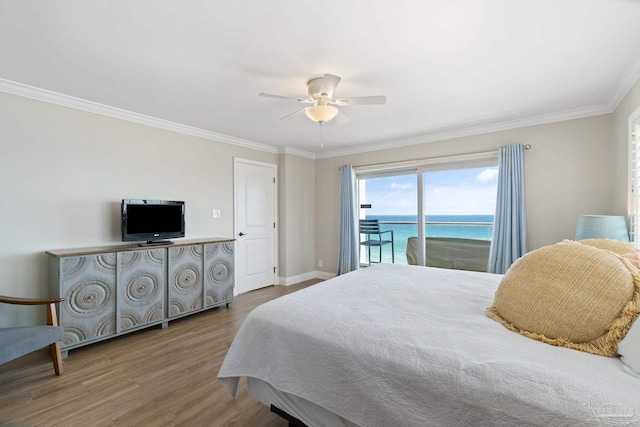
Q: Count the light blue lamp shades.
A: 1